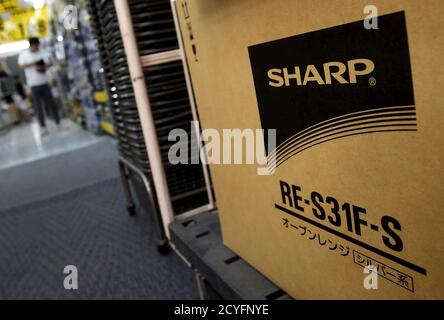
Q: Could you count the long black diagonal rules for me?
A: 1